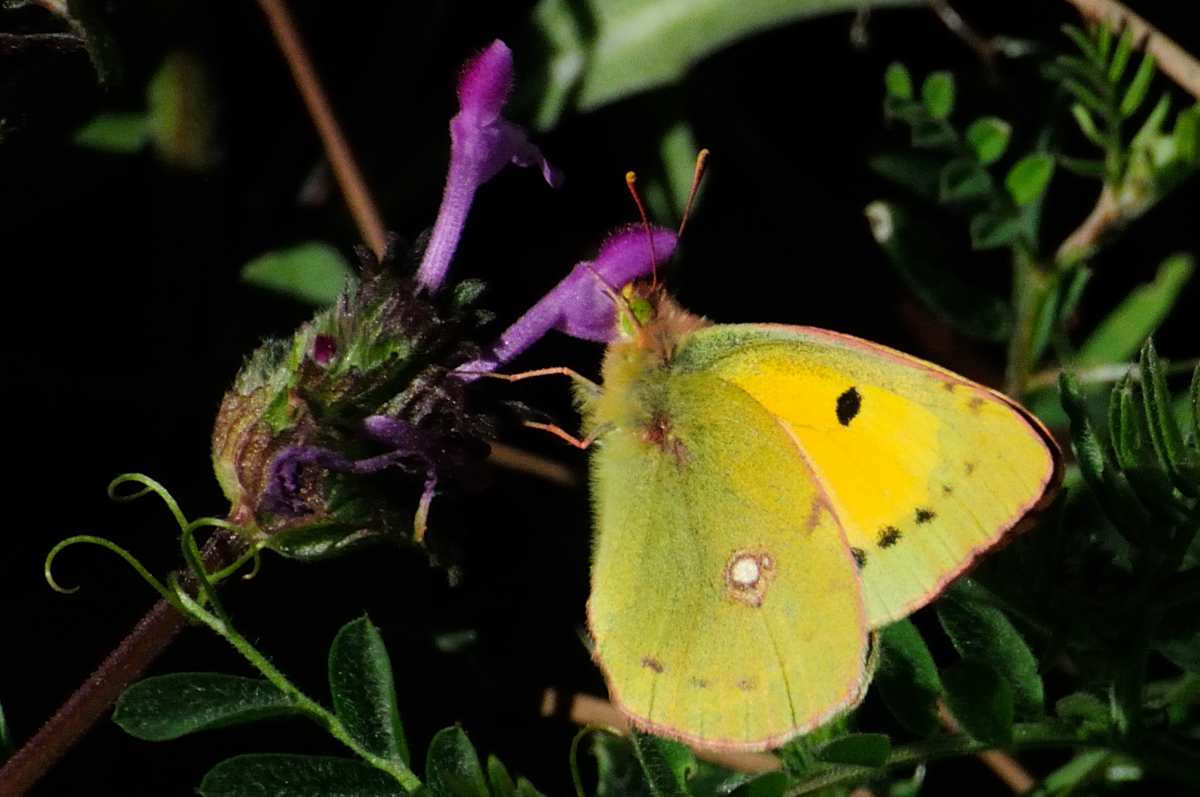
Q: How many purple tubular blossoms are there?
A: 2